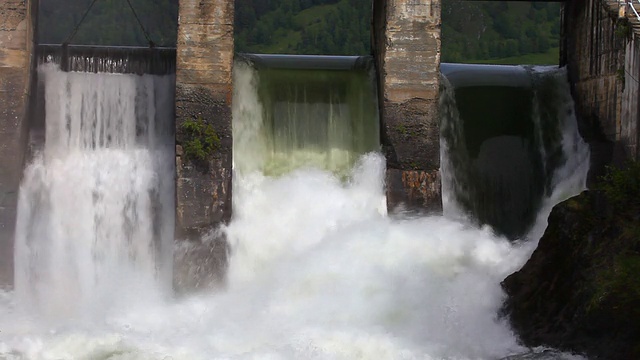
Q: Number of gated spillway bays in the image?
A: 3